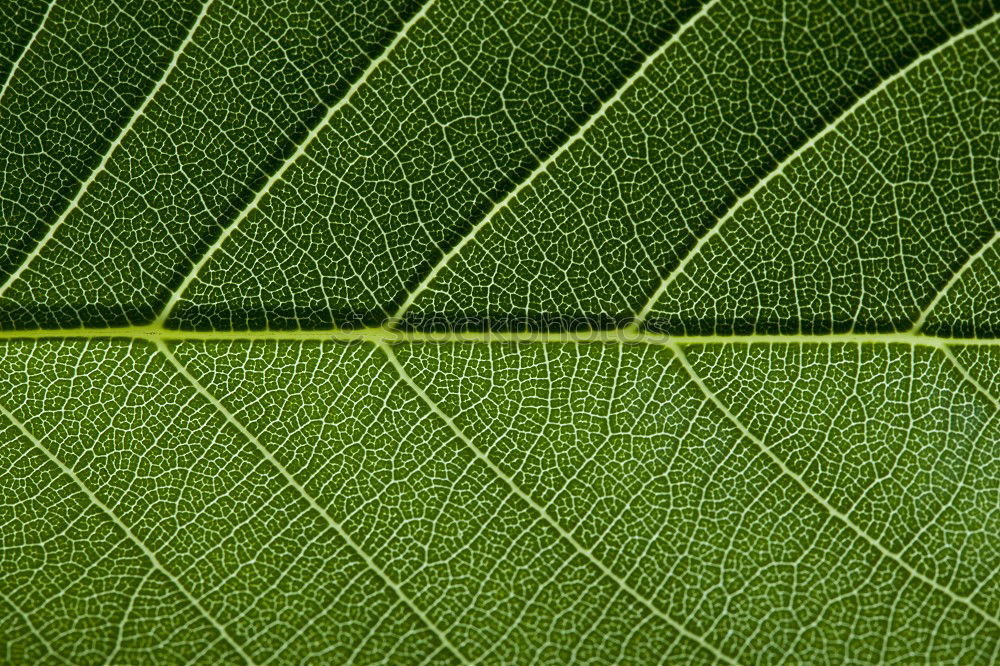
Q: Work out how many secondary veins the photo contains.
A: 12